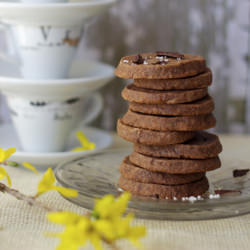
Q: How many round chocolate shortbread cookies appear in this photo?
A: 10